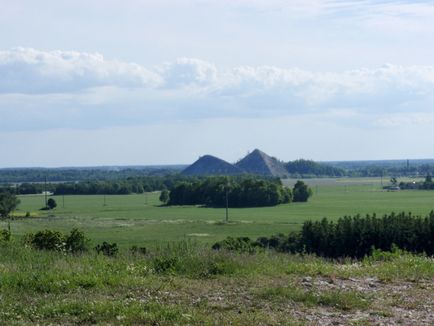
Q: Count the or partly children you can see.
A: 0